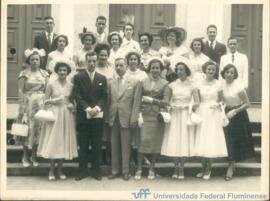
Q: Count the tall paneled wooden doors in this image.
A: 3